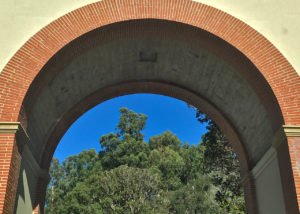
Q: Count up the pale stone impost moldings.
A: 2